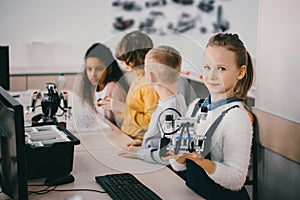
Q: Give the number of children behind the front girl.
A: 3